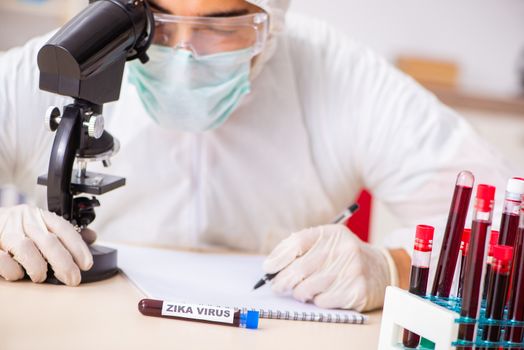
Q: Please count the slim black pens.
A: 1